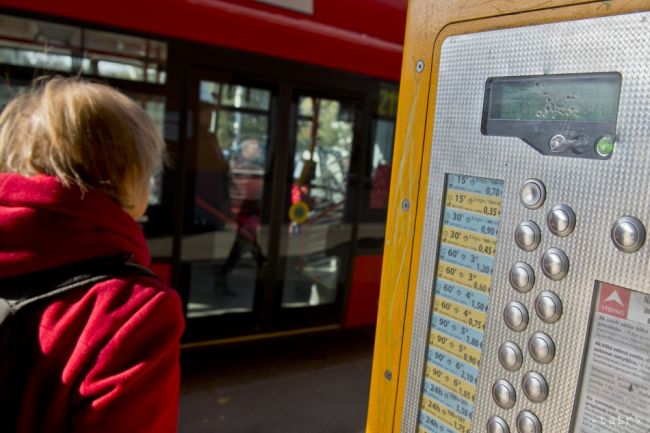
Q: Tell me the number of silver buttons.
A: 14